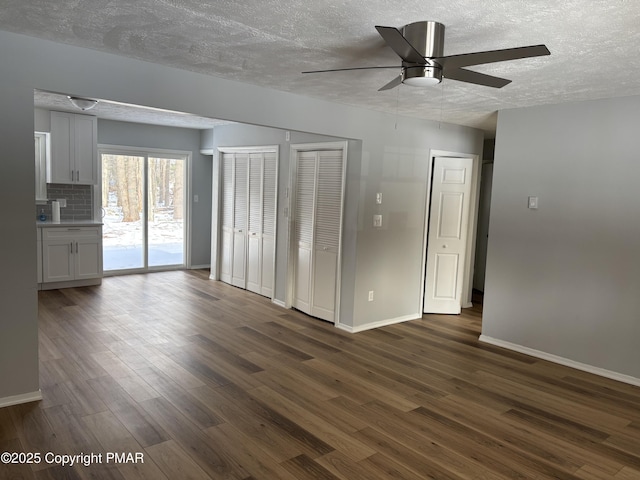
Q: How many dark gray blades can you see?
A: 5